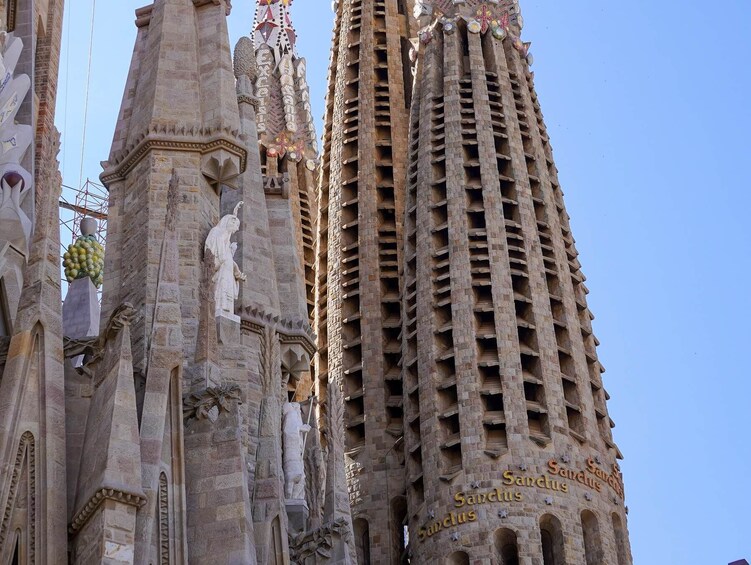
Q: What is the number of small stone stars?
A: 2